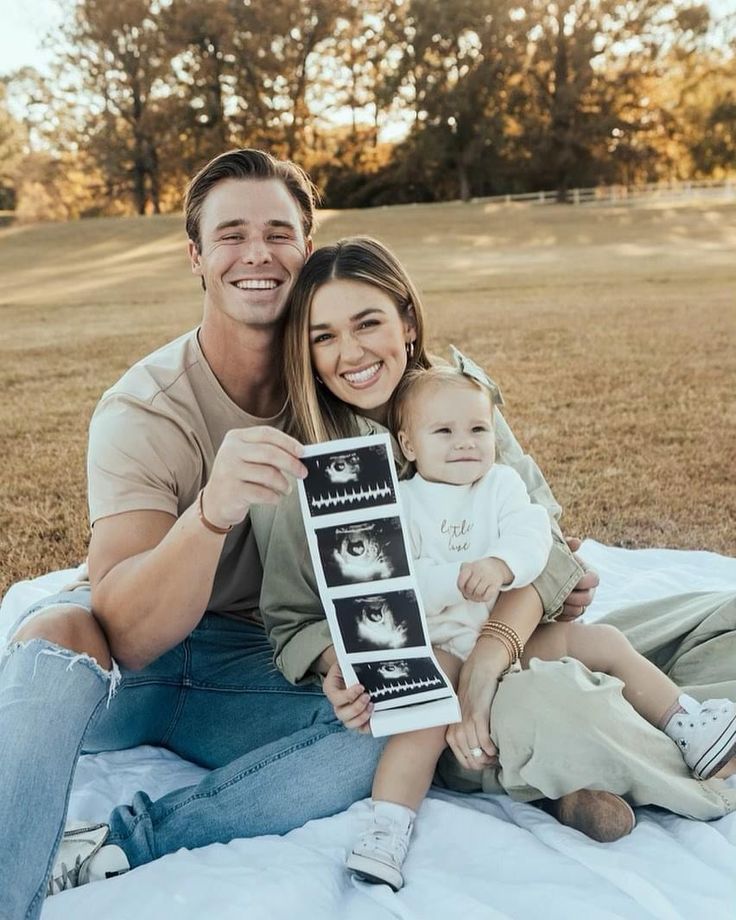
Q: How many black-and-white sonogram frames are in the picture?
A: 4